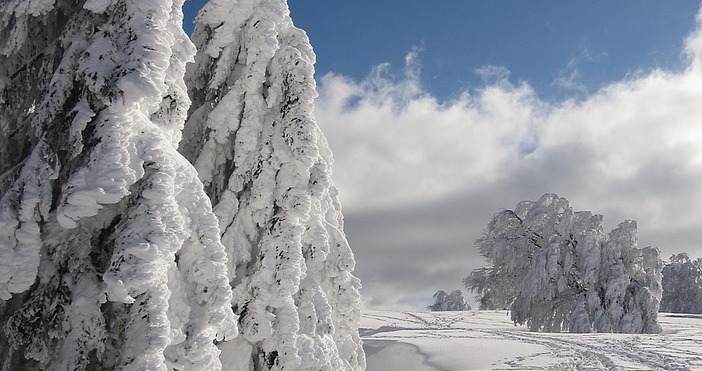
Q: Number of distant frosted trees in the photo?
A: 3